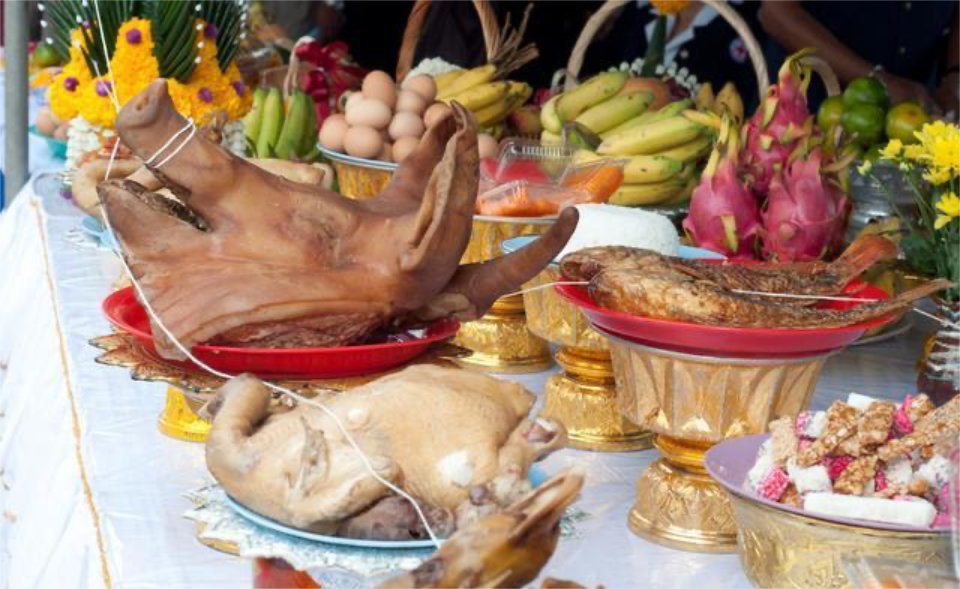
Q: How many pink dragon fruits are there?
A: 3